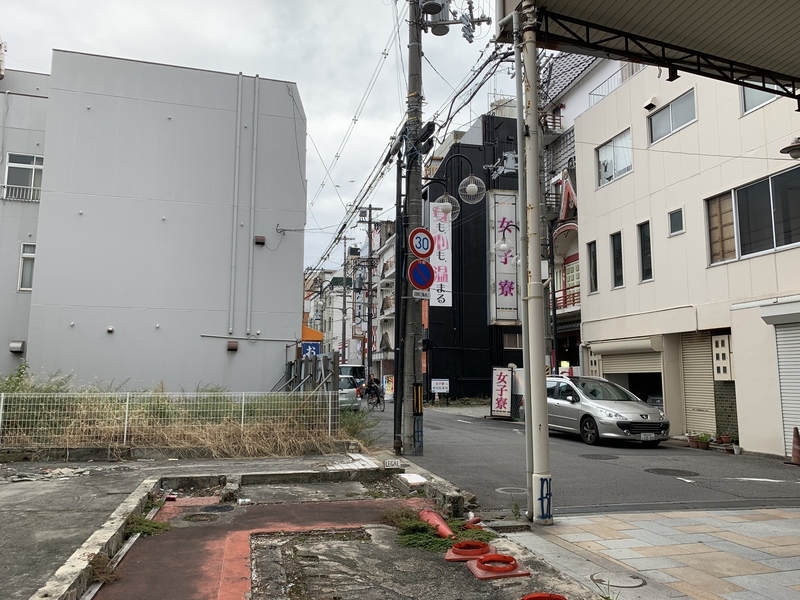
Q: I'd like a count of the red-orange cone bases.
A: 3